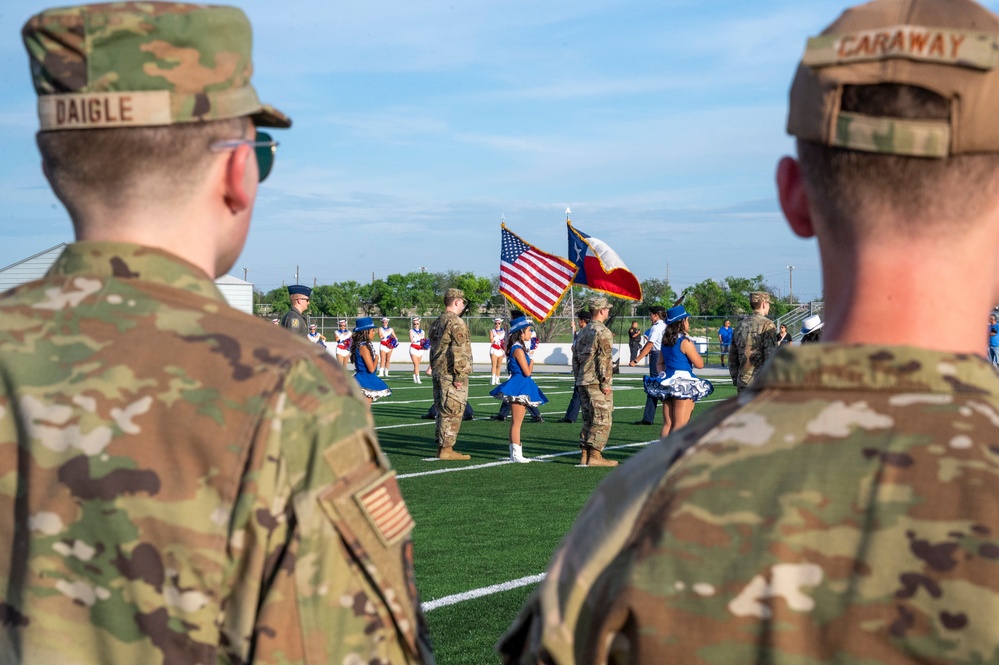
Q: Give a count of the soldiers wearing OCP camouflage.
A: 5